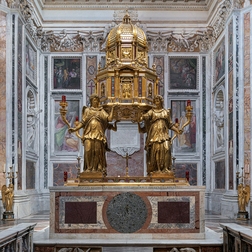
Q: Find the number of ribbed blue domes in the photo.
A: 0